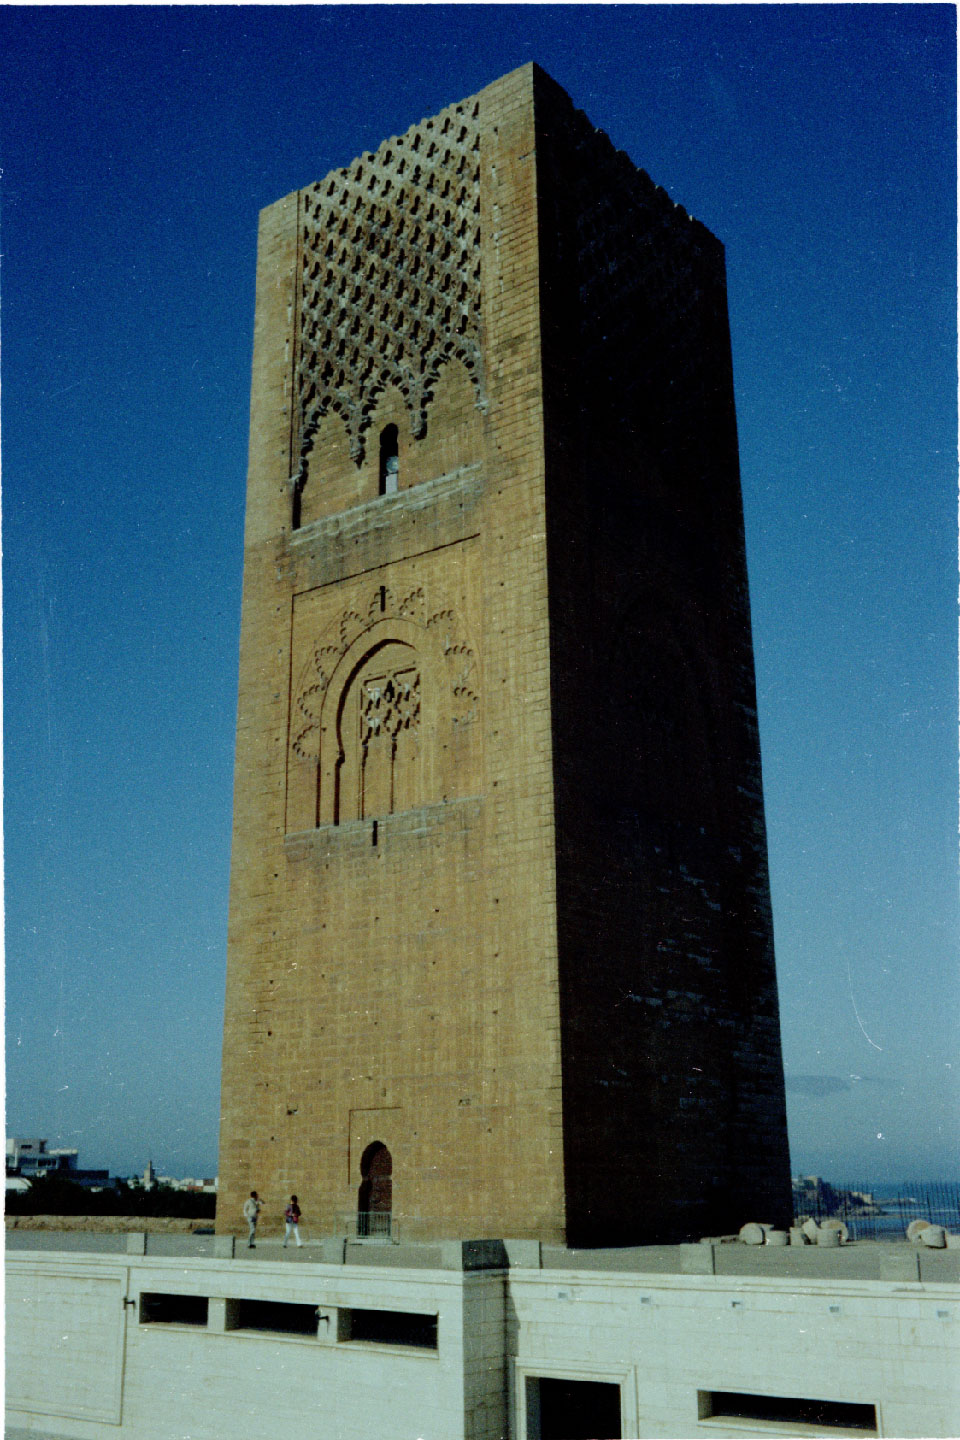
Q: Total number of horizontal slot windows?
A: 4